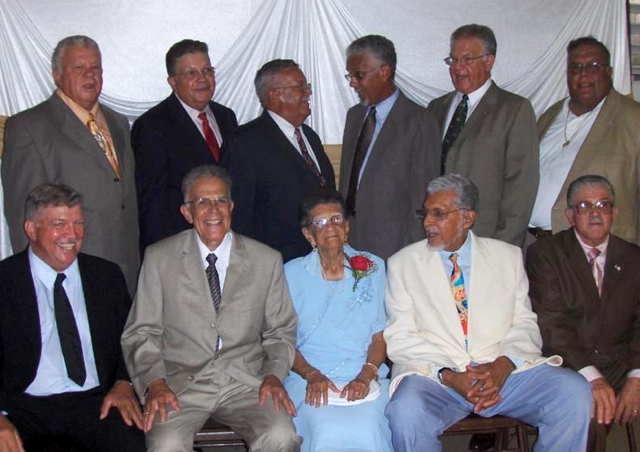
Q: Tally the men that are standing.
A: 6